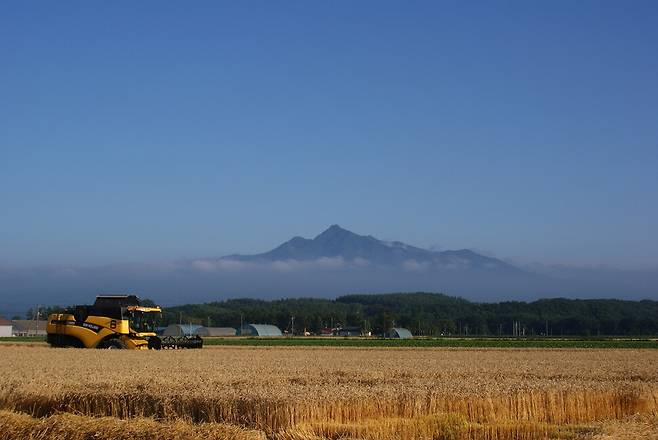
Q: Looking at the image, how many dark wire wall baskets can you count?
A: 0